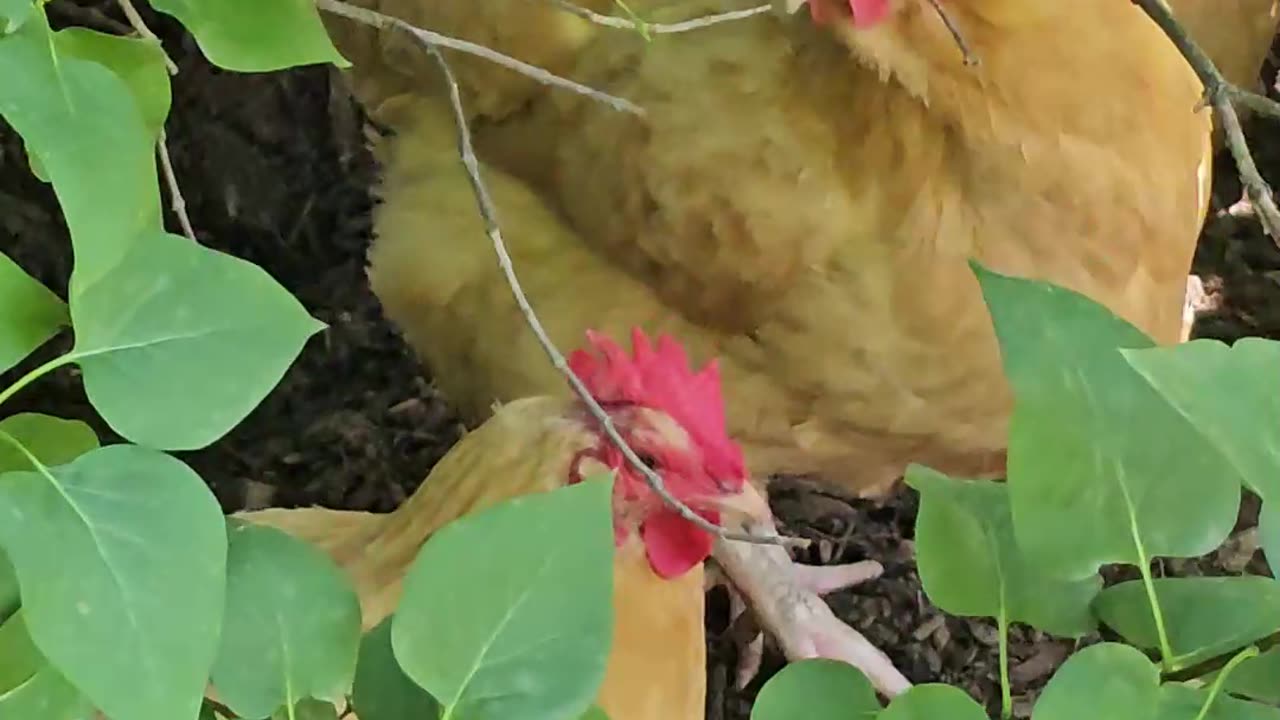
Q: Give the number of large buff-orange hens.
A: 2